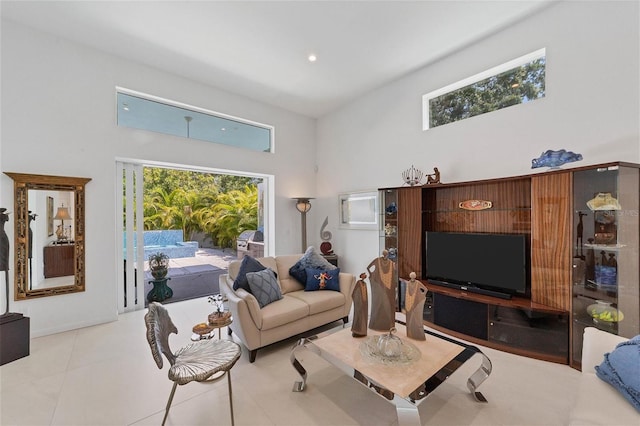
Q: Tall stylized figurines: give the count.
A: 3